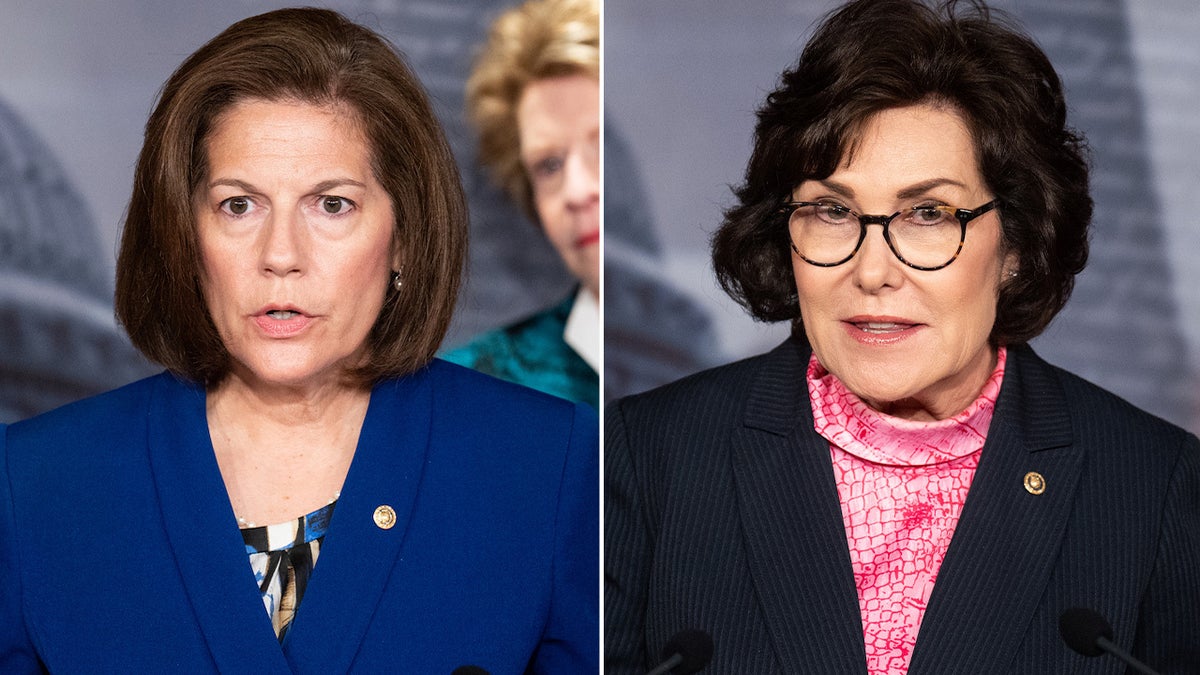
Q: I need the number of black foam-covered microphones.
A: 3